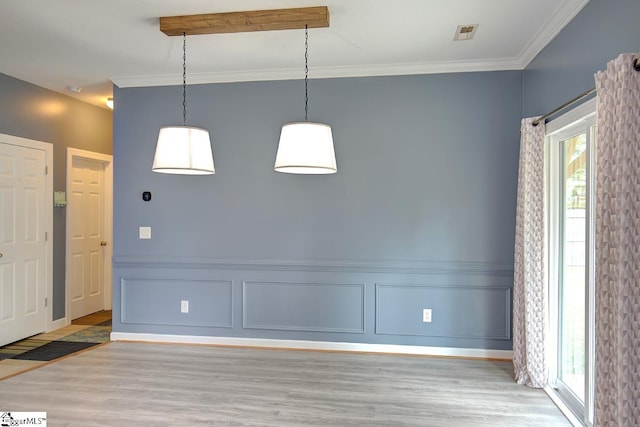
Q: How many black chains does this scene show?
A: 2